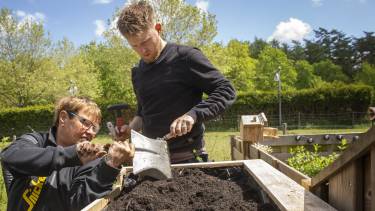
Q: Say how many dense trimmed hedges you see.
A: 1